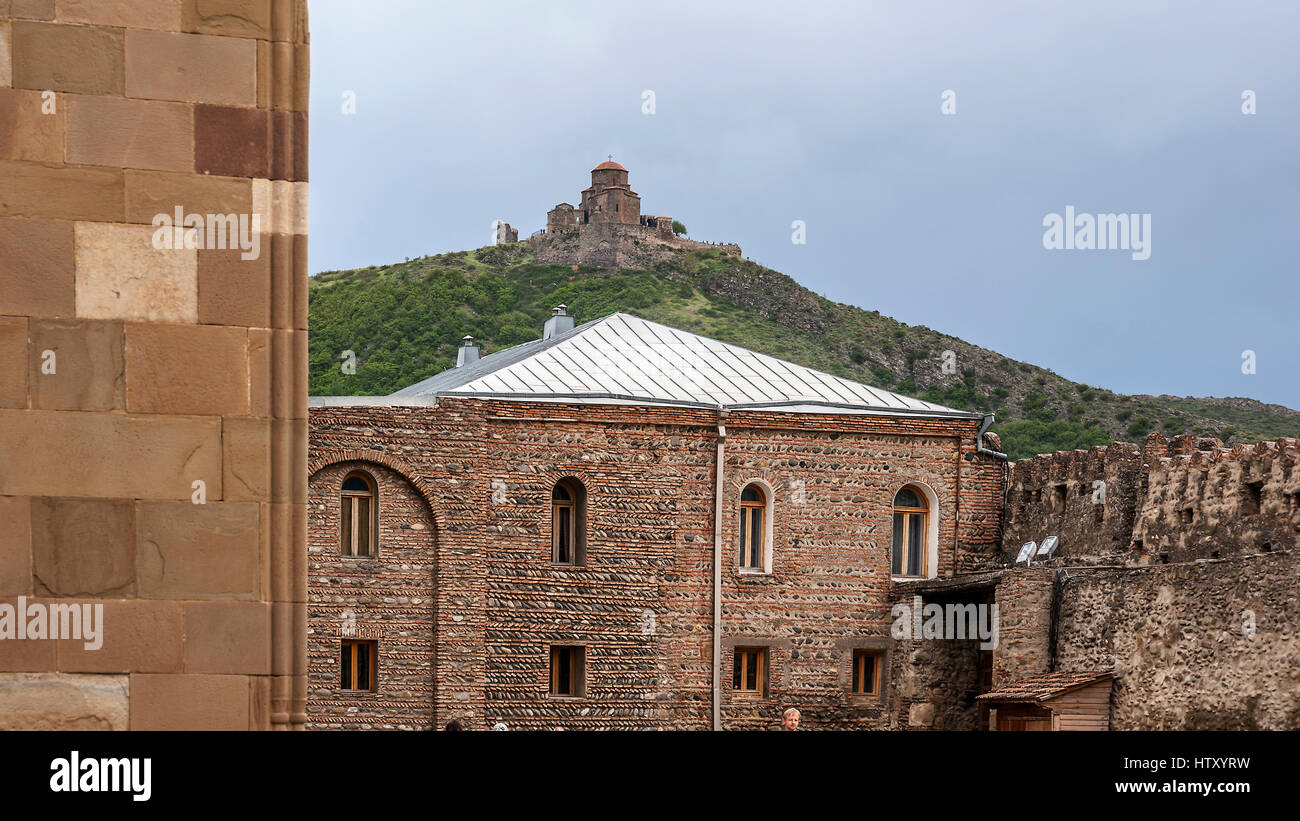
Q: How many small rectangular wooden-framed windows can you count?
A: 4